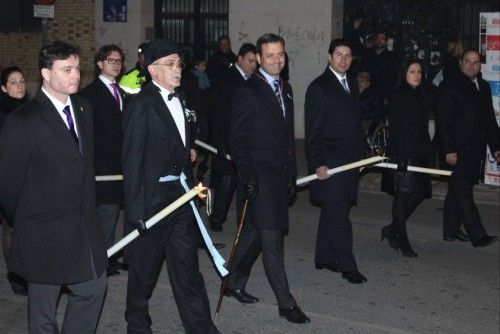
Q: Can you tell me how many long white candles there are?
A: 5